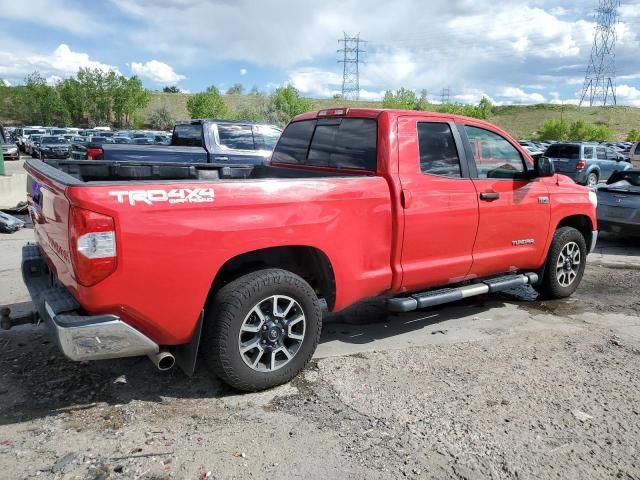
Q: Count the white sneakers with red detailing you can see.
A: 0